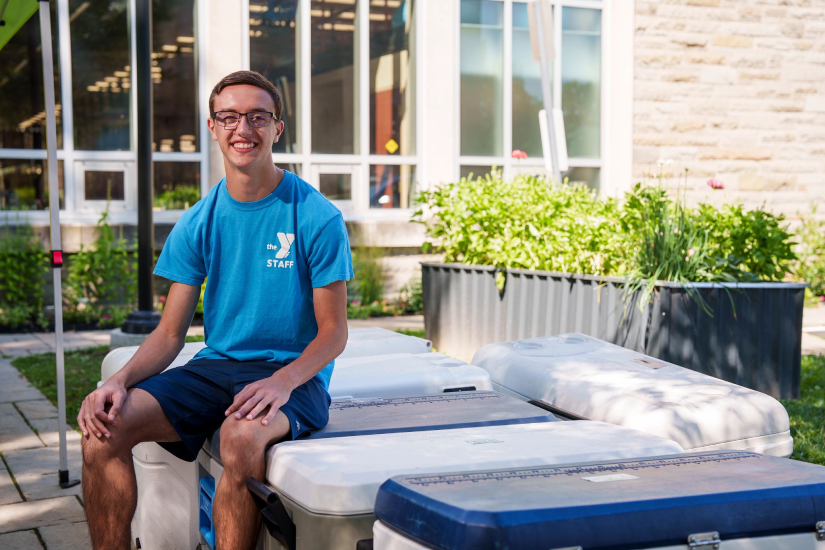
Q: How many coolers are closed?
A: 6